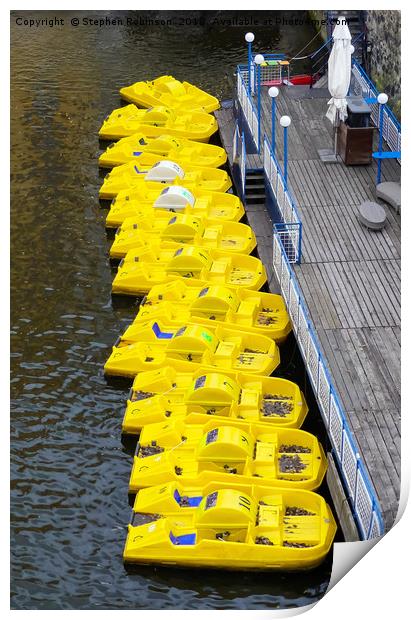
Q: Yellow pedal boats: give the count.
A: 12